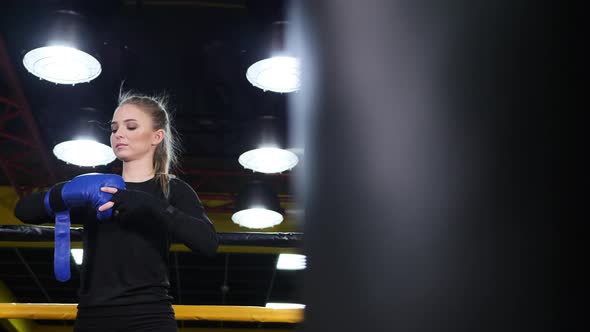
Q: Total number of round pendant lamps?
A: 5